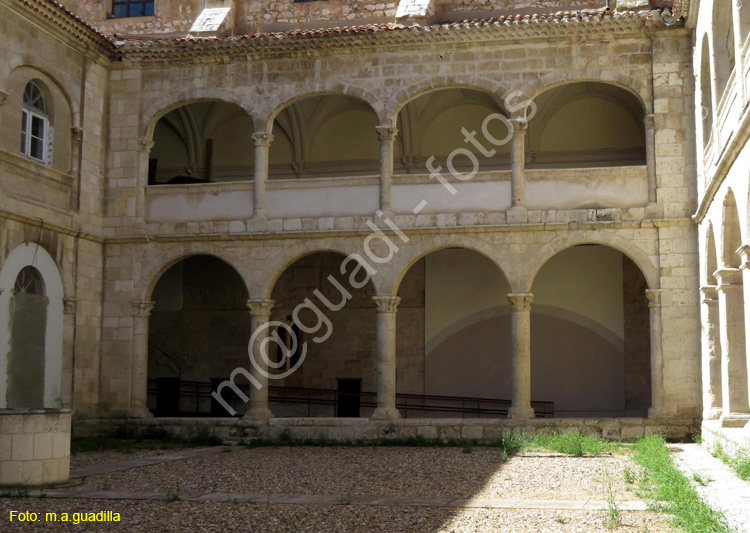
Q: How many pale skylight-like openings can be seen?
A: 2